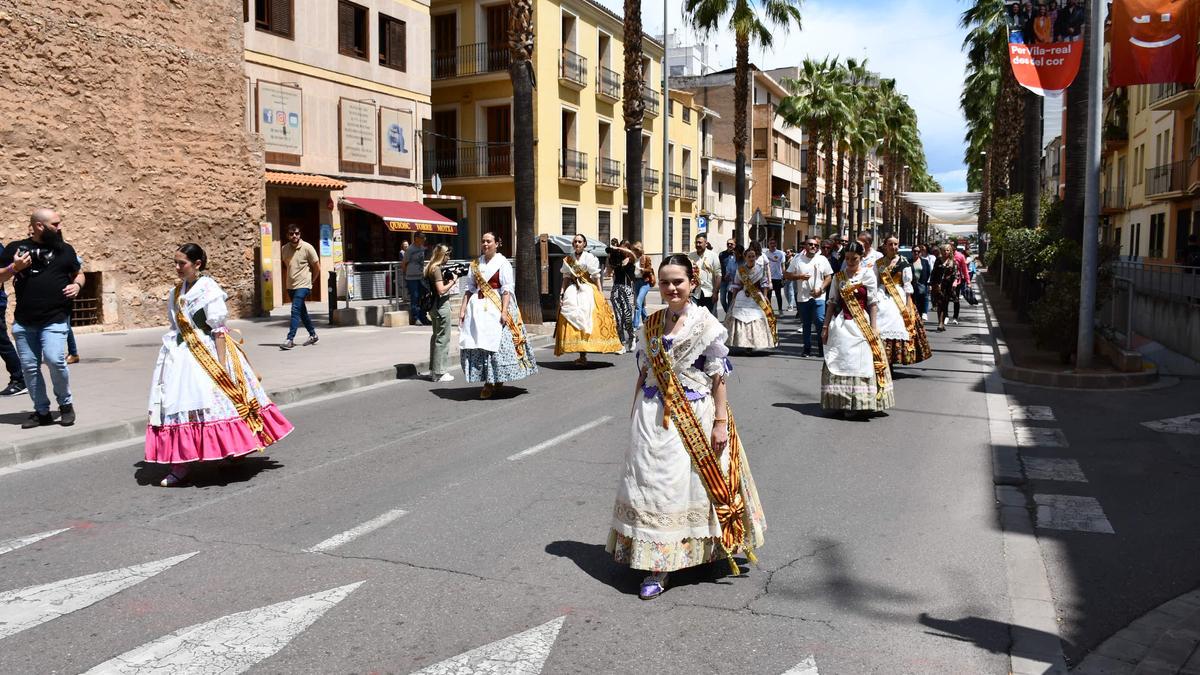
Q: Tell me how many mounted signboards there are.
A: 3